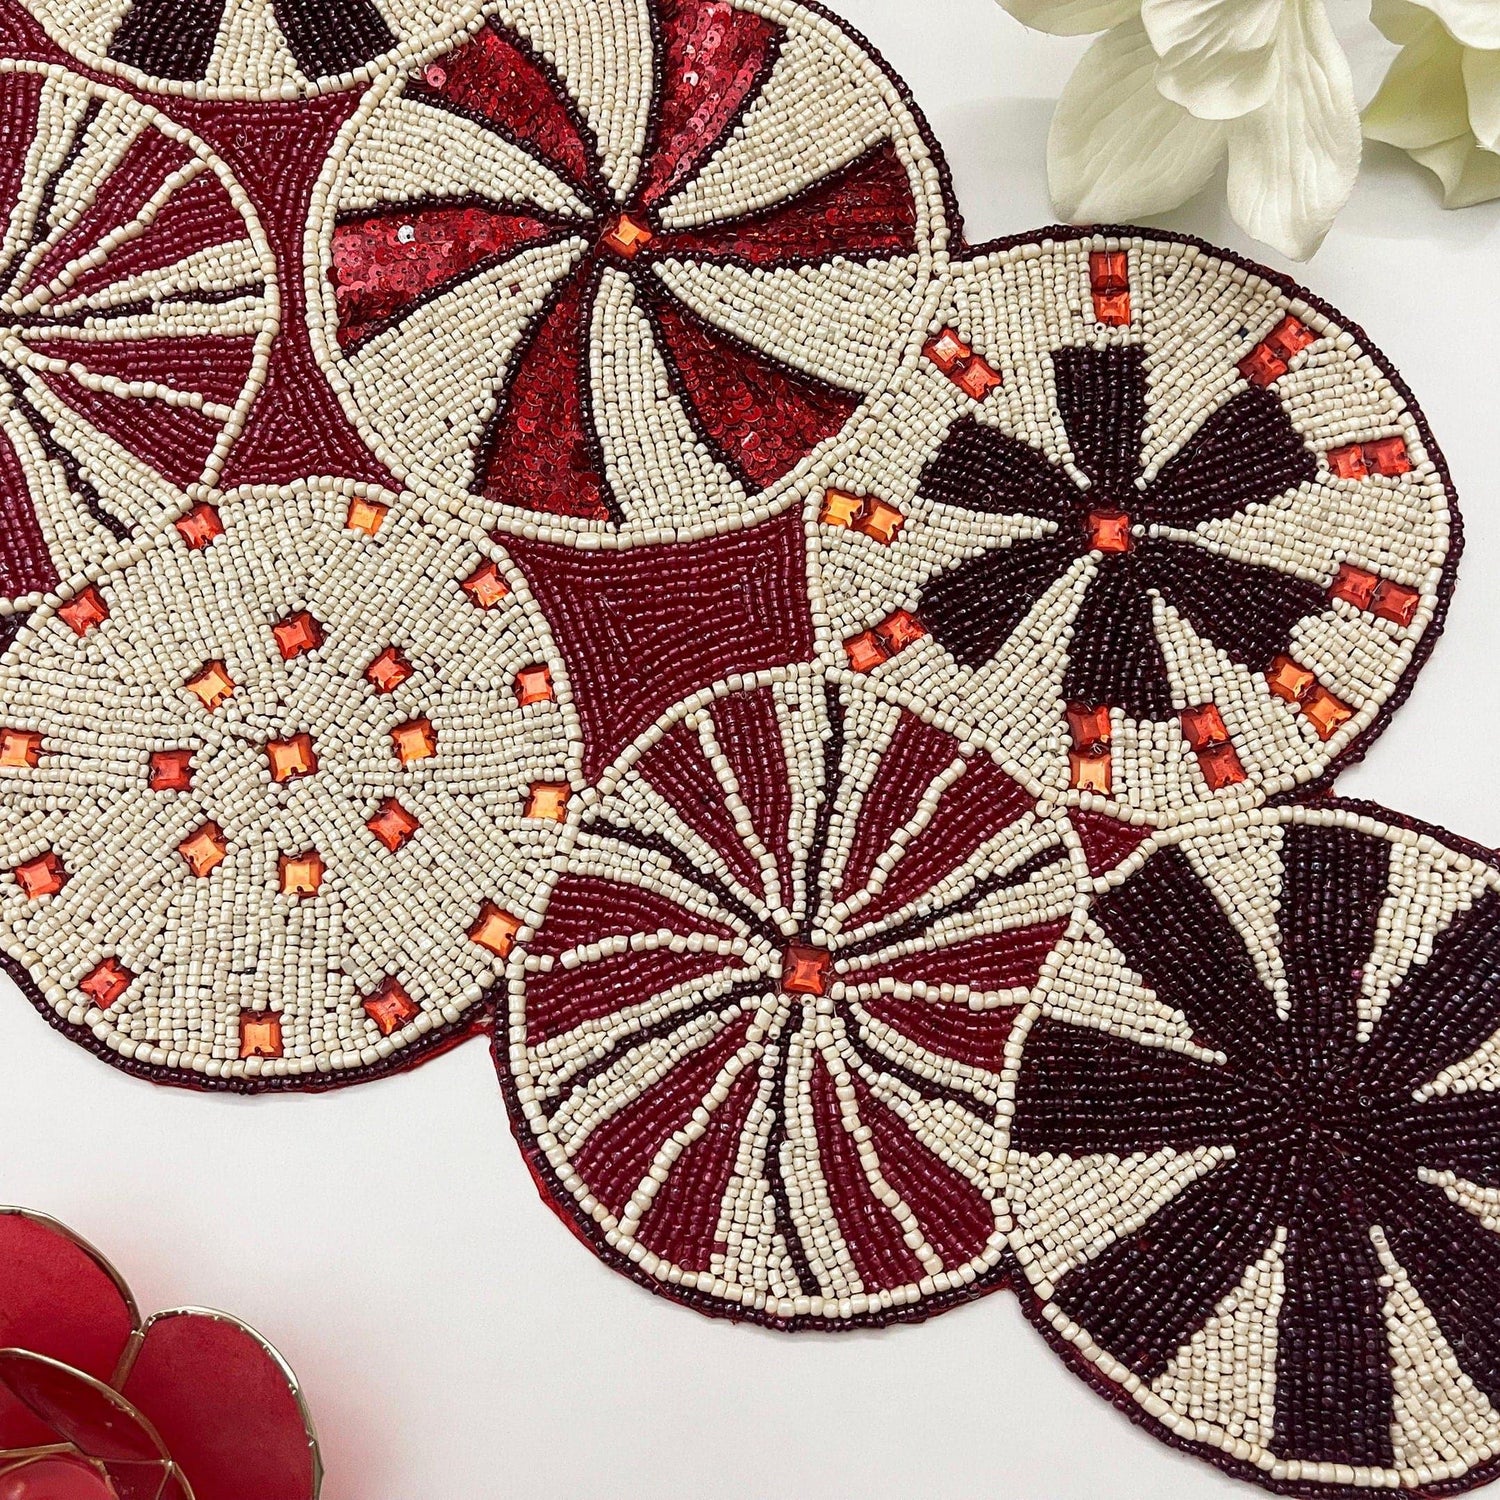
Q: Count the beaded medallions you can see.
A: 7